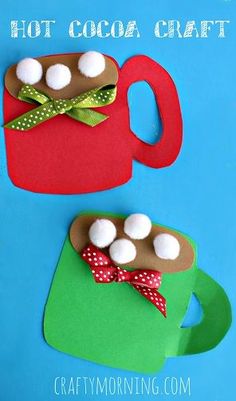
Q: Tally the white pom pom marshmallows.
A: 7